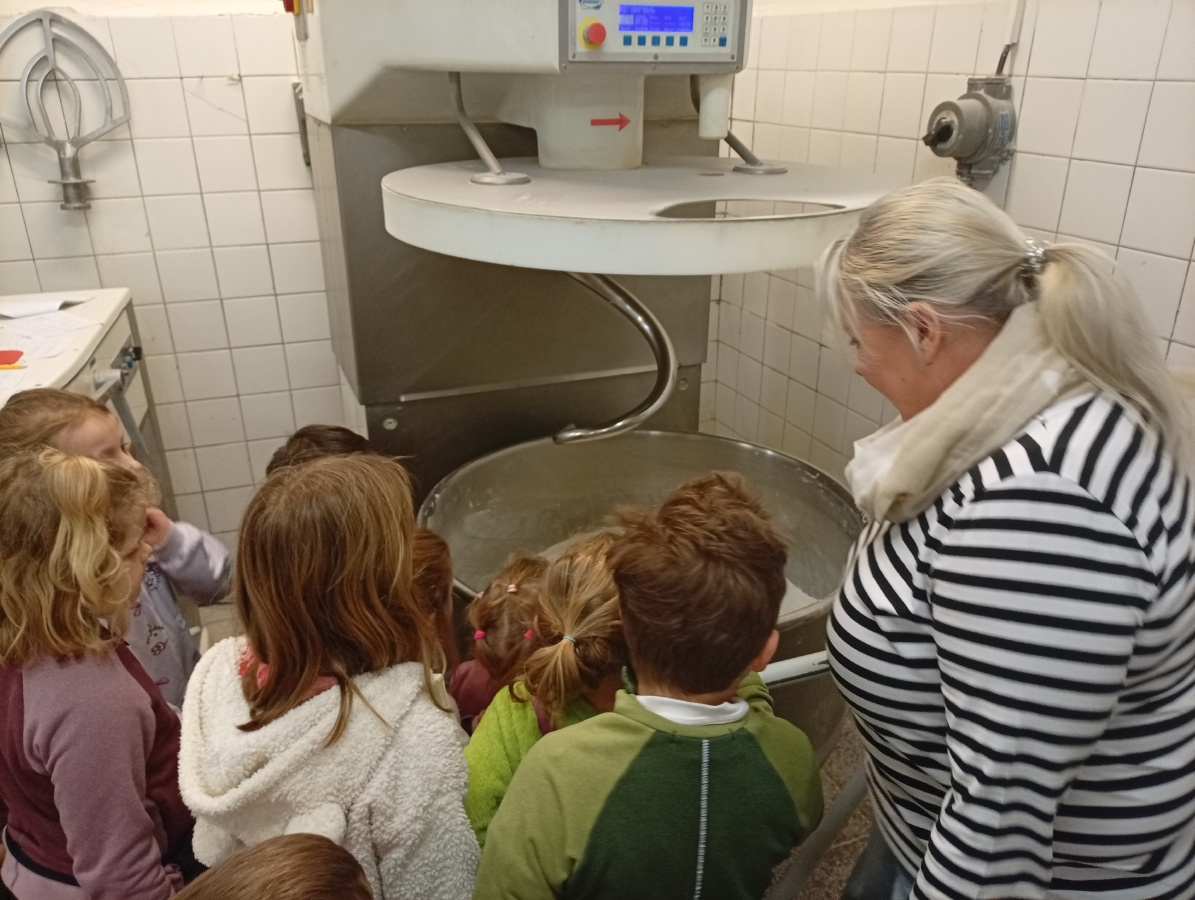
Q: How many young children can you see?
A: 9